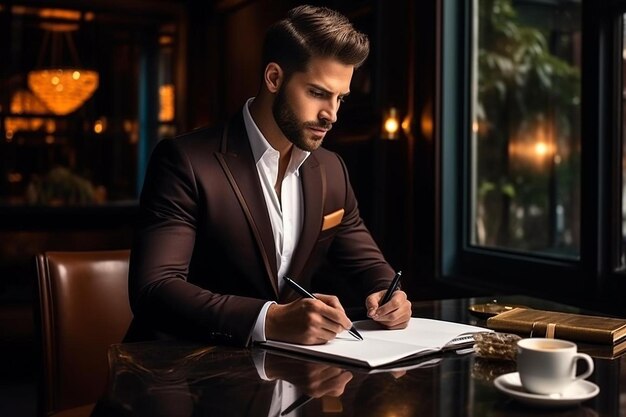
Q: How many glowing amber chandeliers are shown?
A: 1